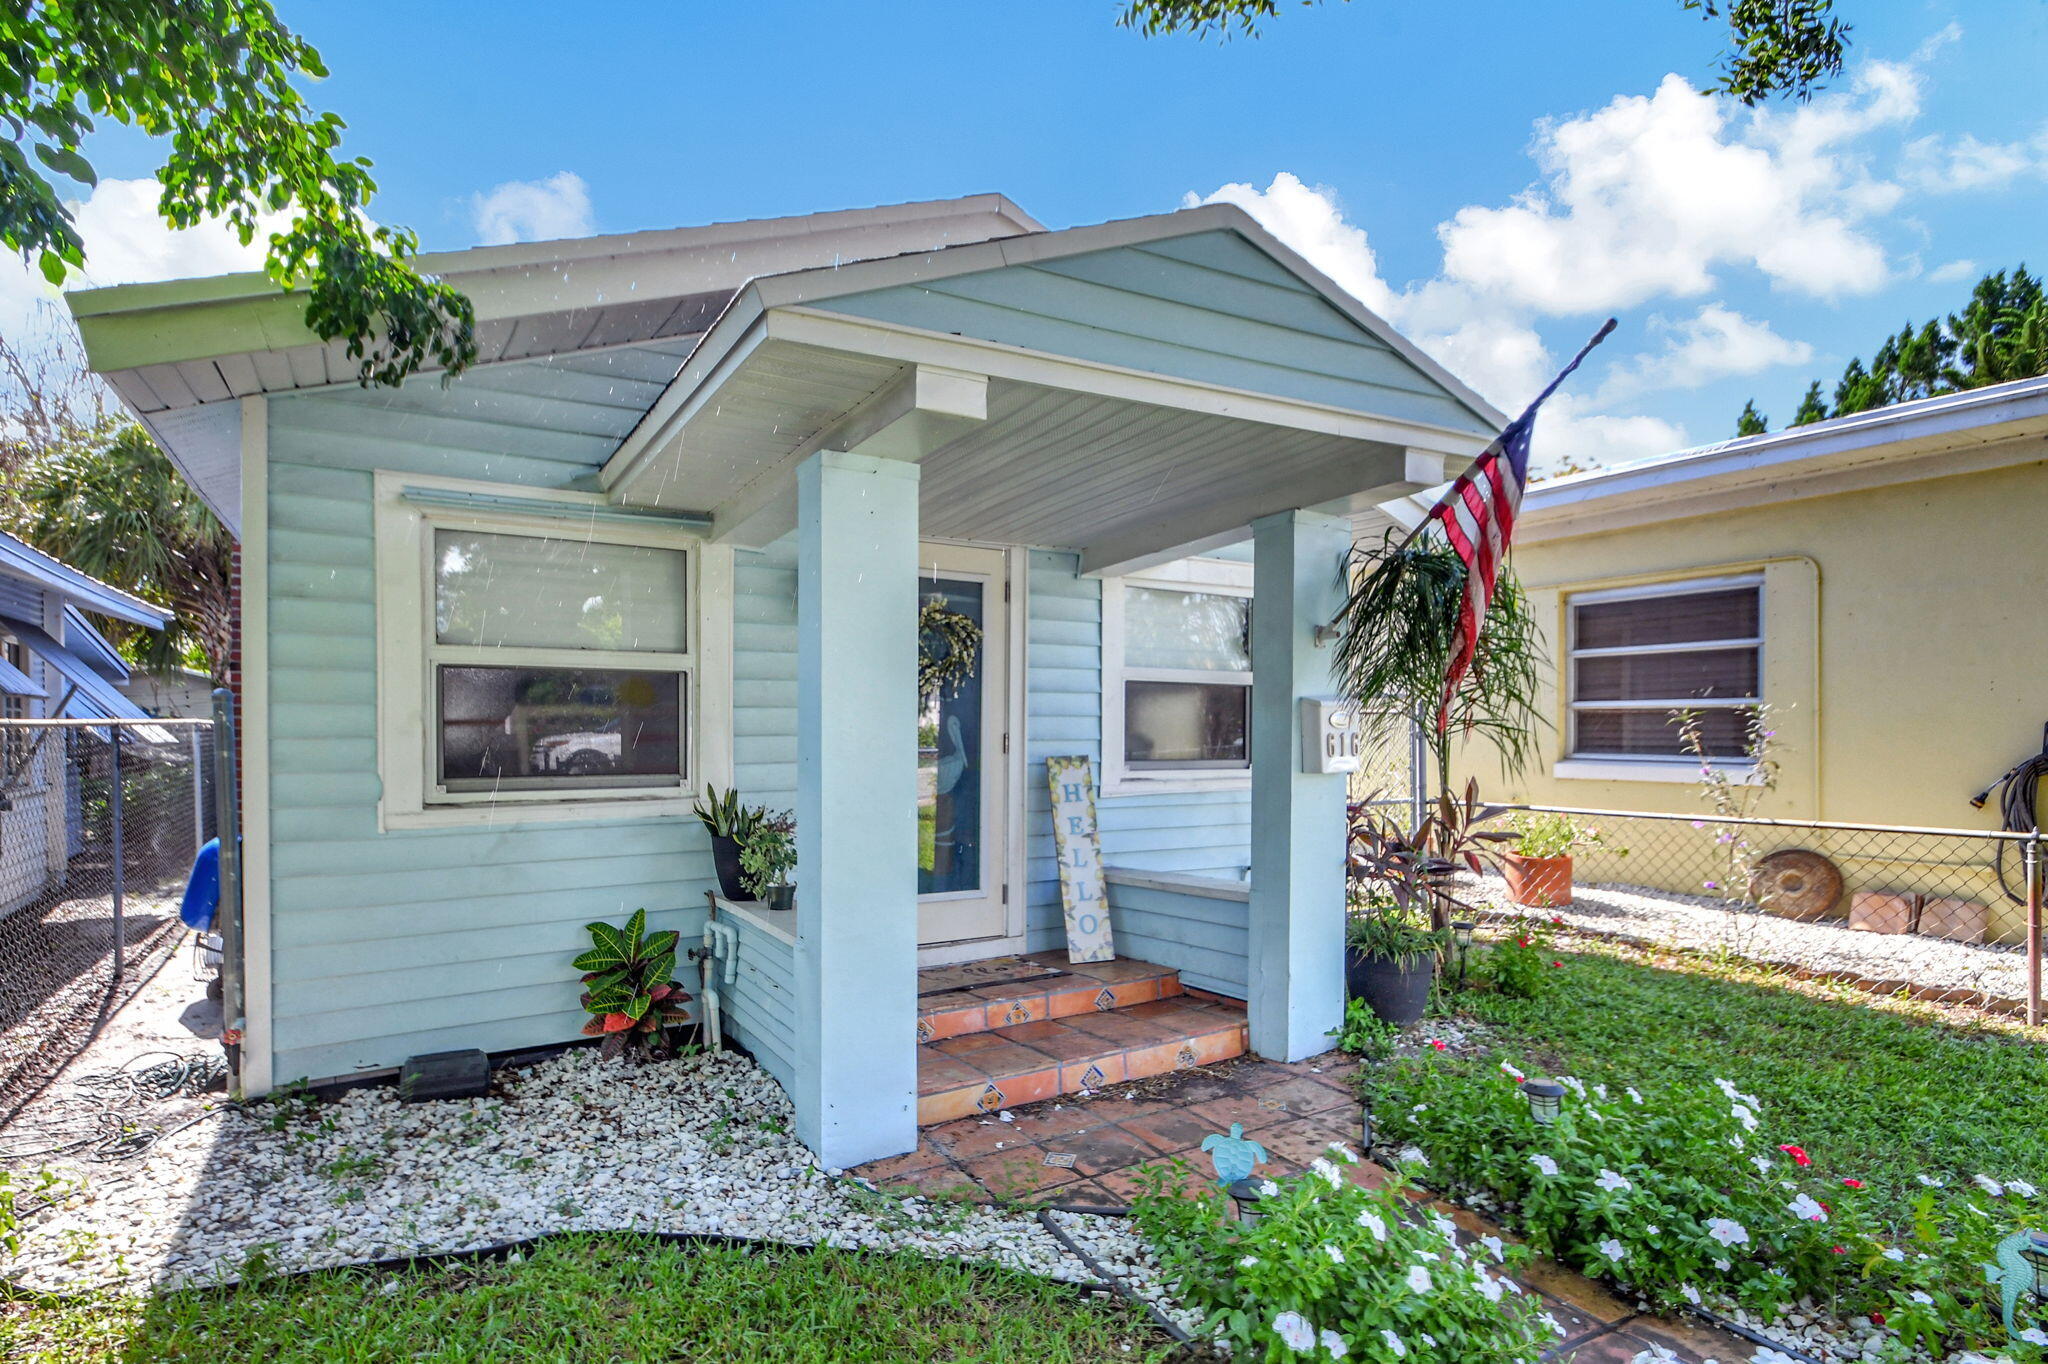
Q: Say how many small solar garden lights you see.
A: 4